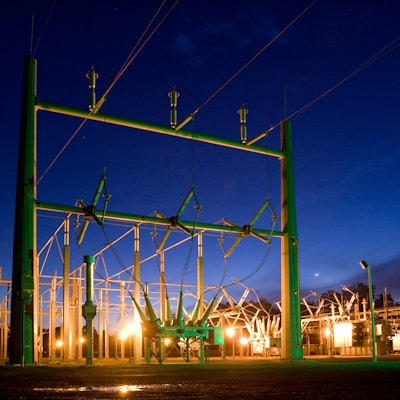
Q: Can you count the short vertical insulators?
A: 3